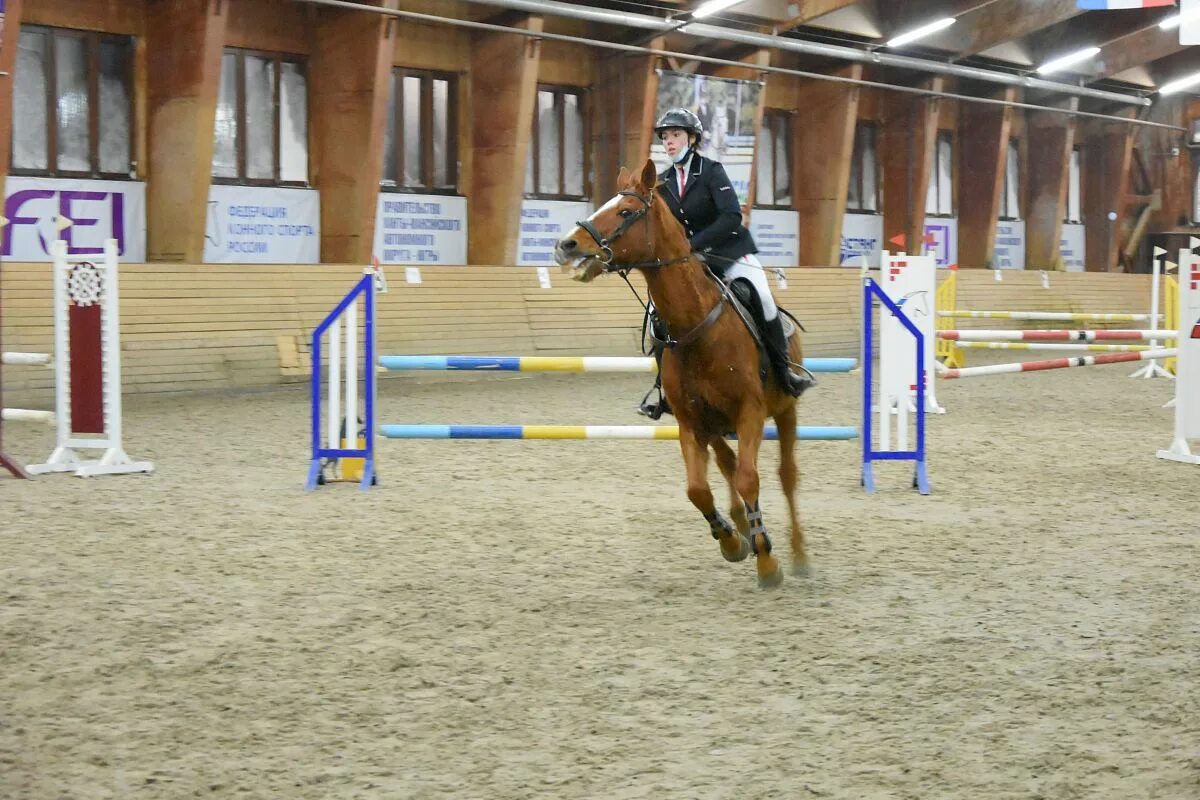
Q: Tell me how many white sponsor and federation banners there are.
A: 9